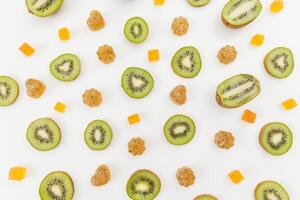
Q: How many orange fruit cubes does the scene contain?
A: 12